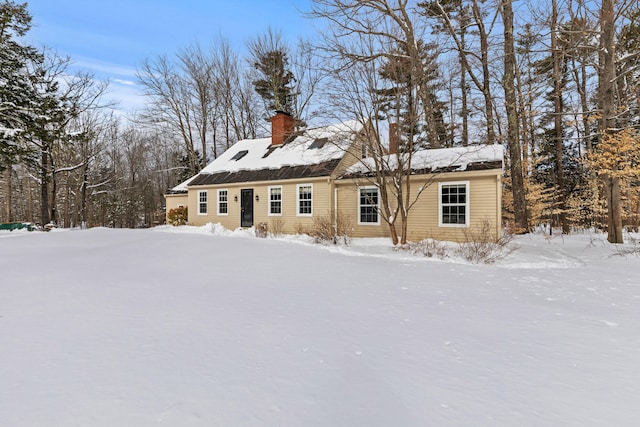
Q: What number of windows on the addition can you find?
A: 2